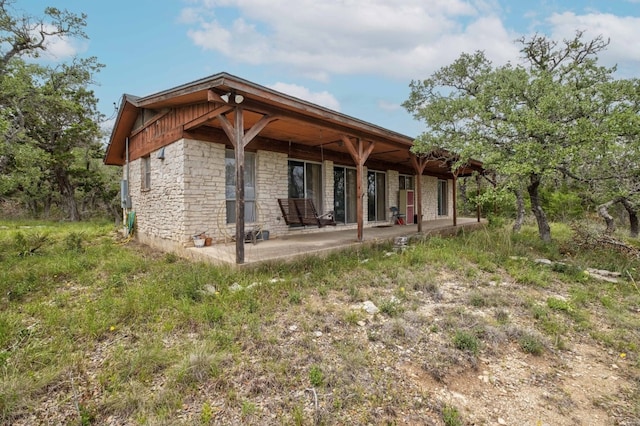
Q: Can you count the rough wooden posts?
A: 5